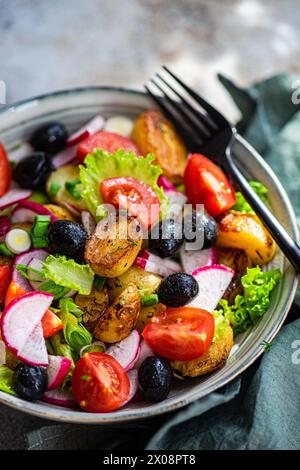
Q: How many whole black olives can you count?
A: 8